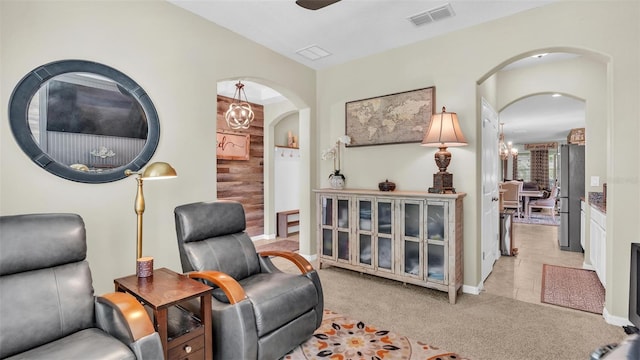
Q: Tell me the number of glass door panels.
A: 12